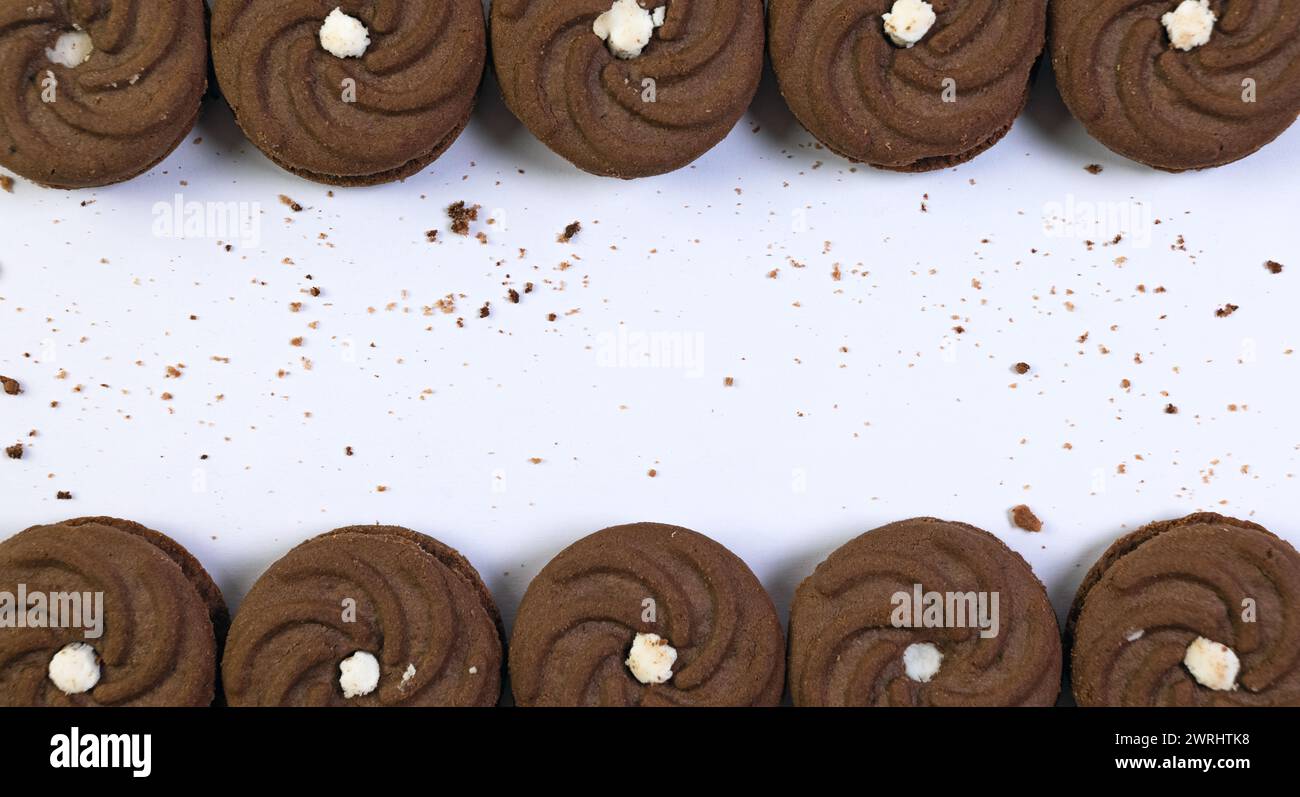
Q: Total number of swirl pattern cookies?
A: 10